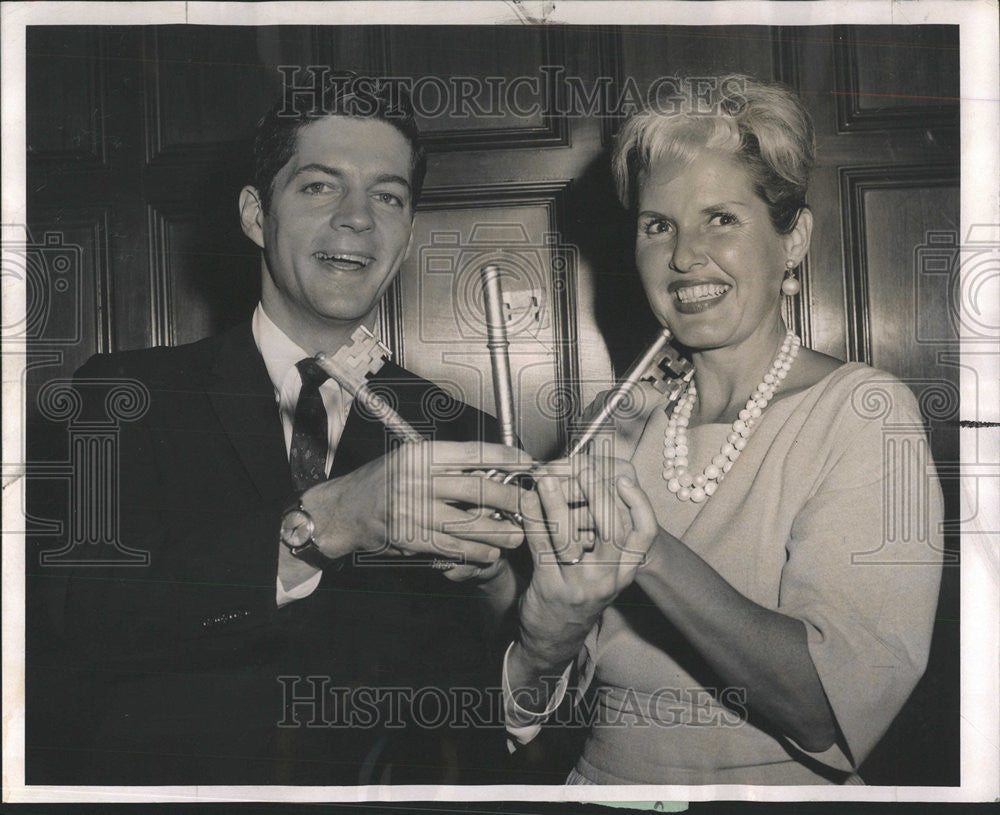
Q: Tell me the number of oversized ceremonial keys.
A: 3